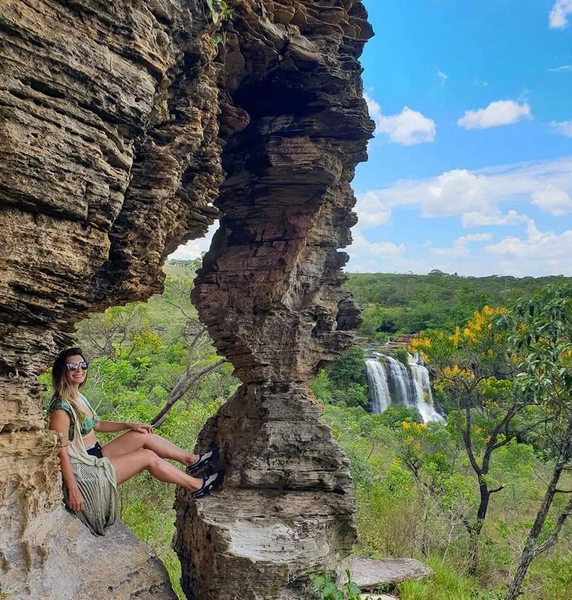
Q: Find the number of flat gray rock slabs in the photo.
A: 1